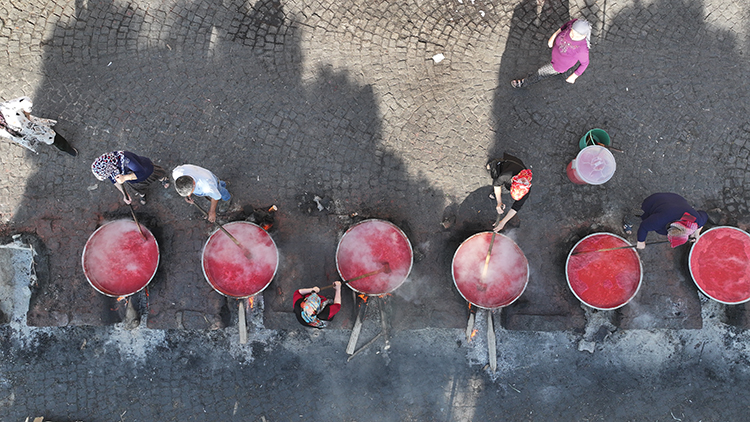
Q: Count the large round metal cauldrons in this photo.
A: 6